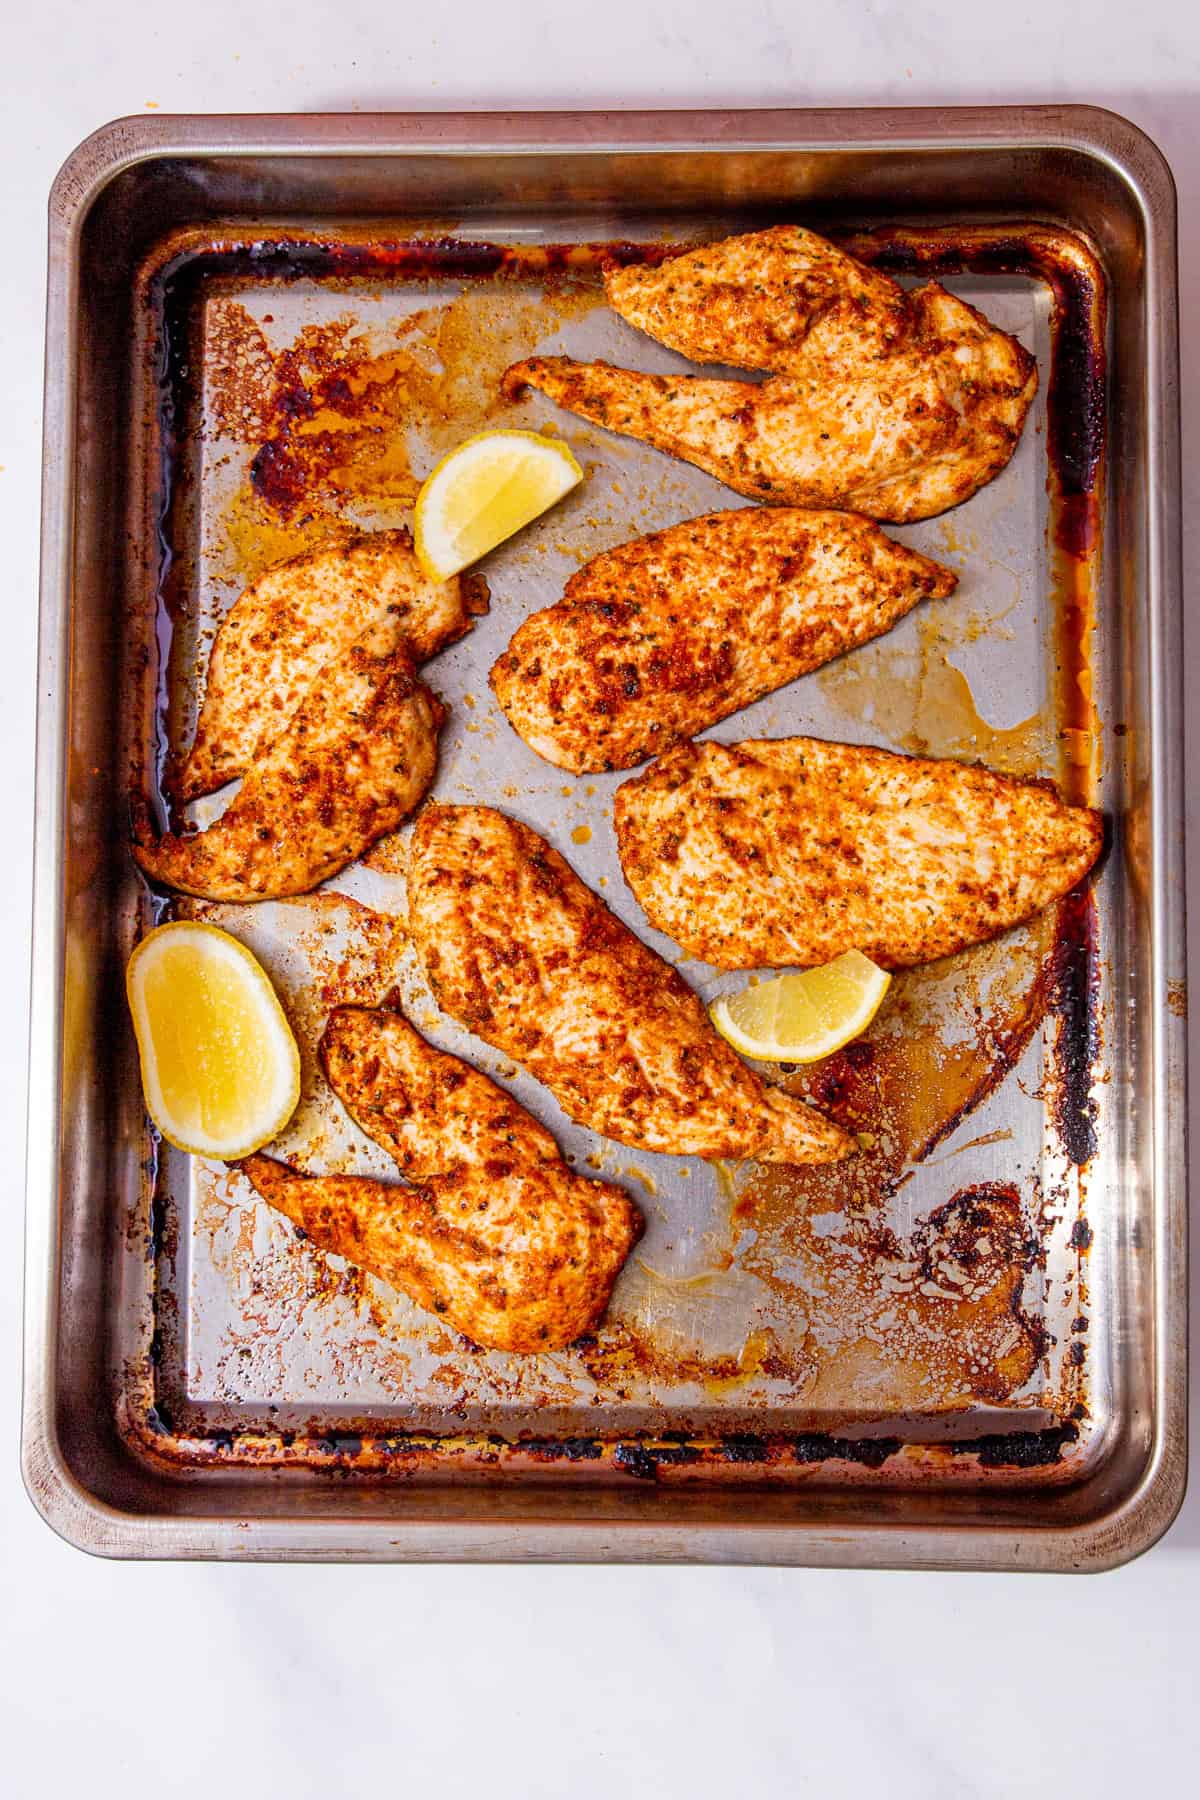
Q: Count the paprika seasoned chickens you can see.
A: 6